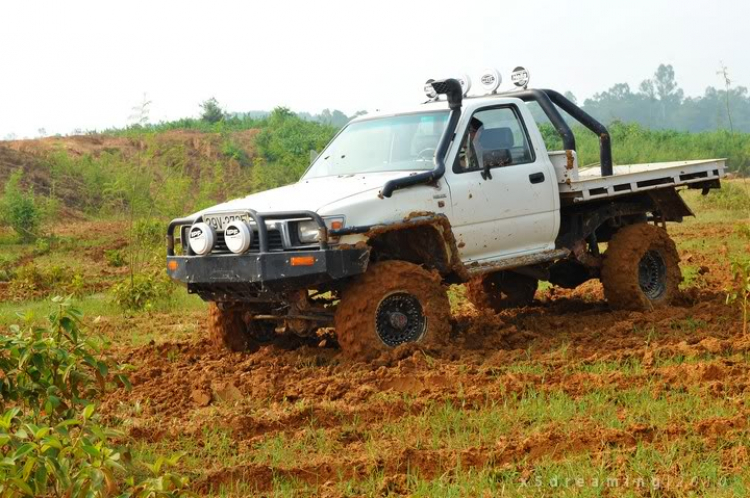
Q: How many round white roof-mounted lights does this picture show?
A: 4